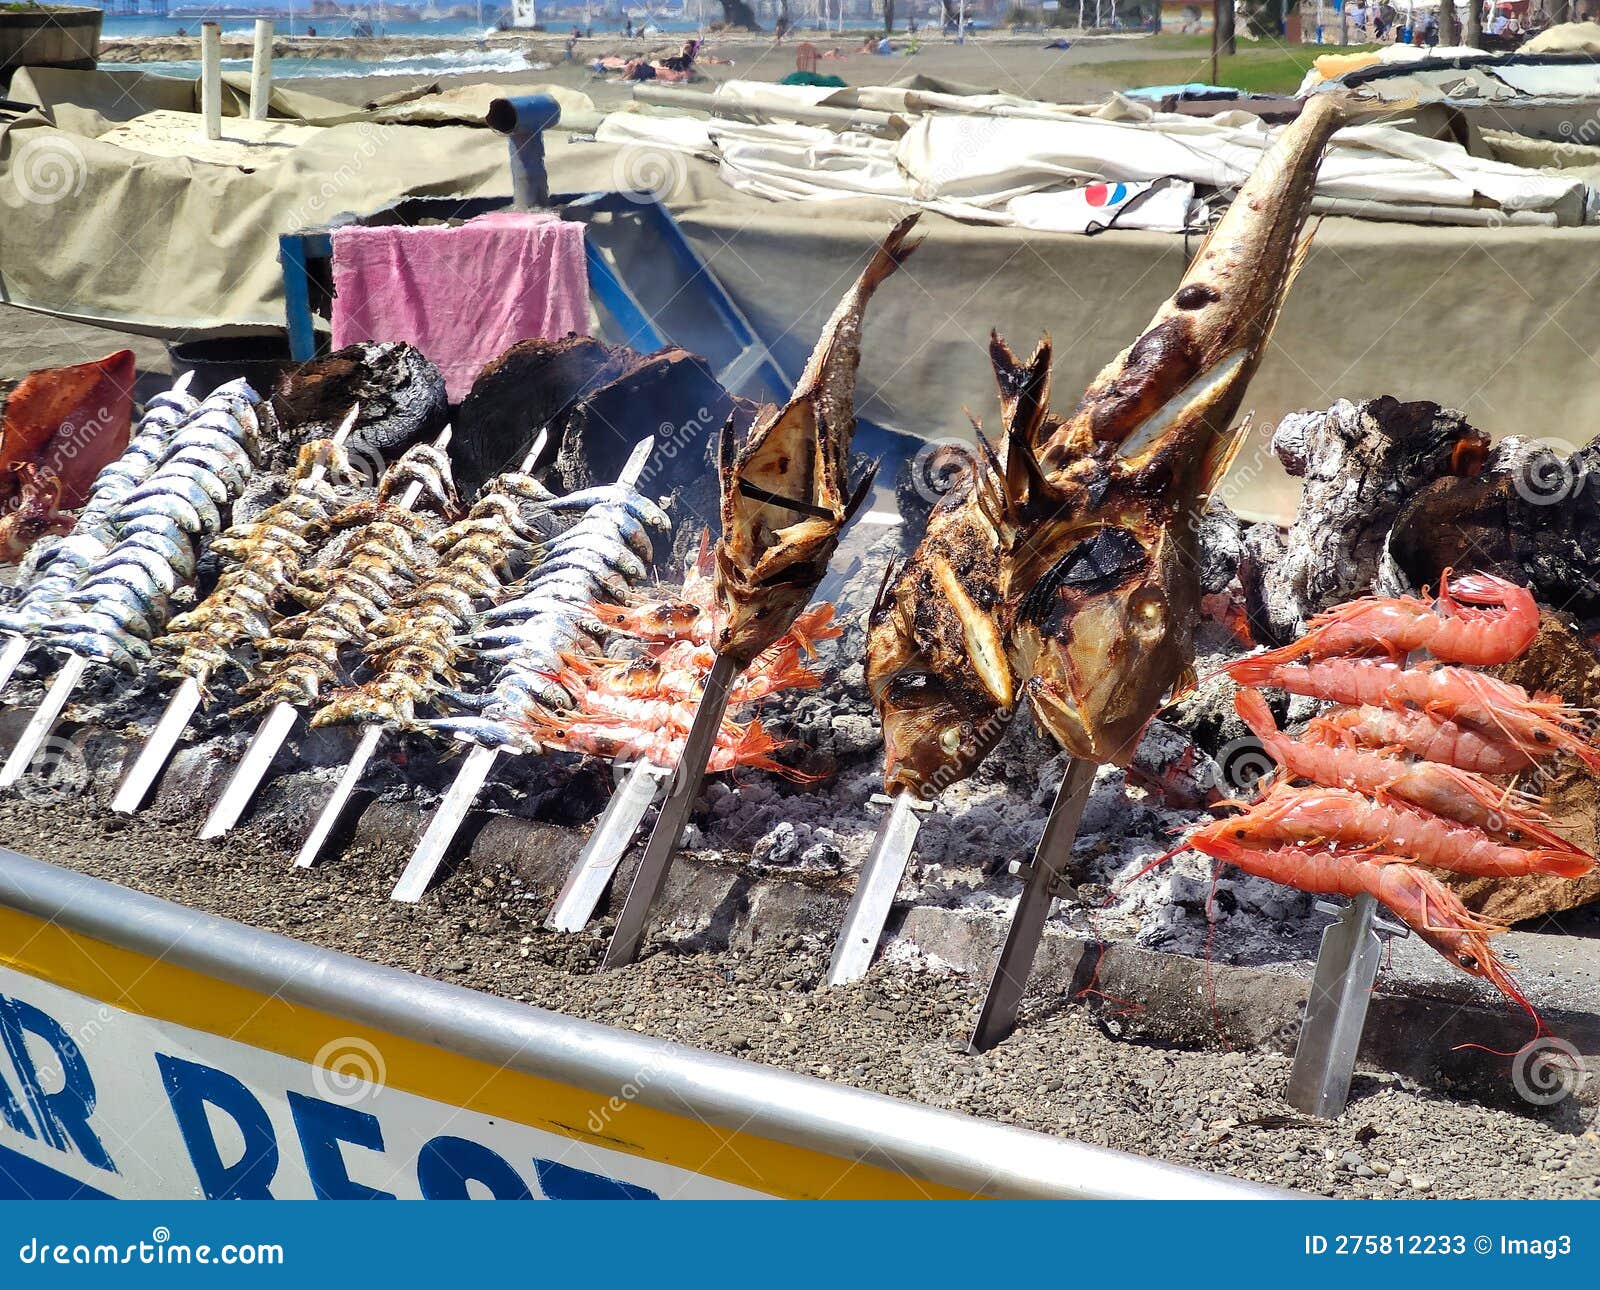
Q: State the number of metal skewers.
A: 11